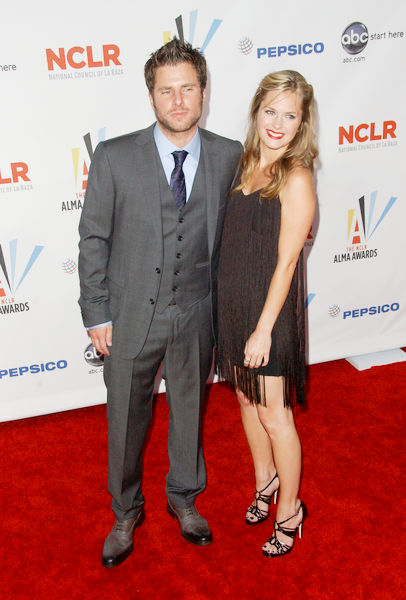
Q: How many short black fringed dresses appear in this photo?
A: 1